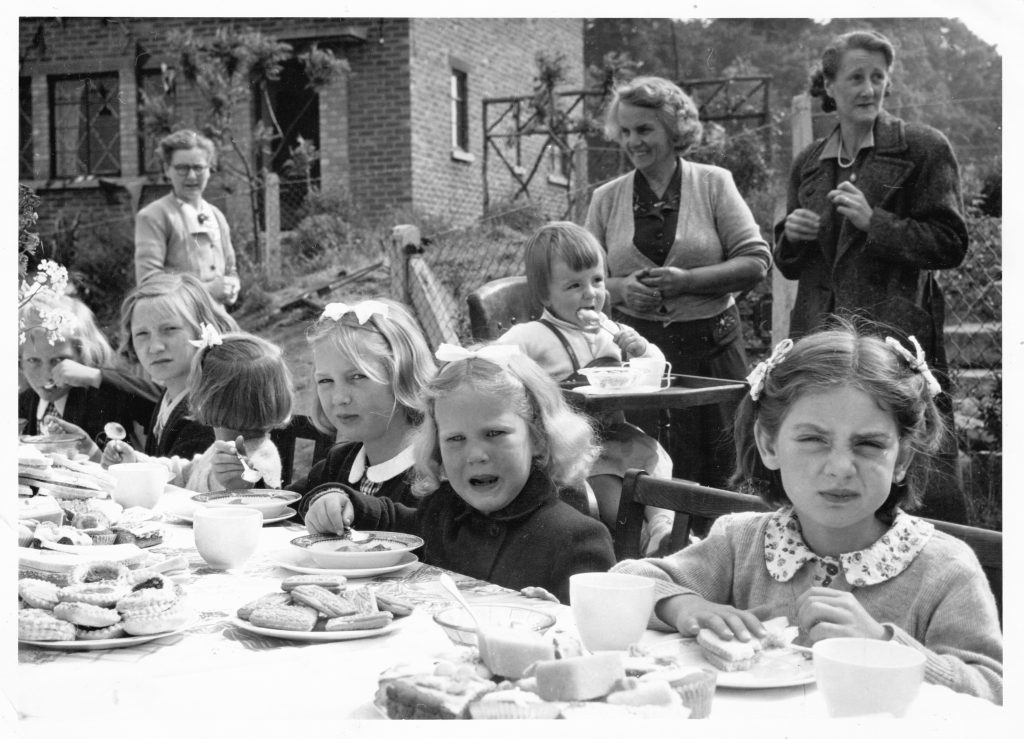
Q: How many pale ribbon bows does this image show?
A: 5